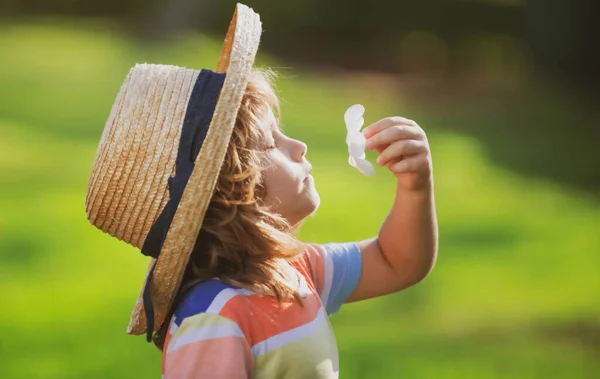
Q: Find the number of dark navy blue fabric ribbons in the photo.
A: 1